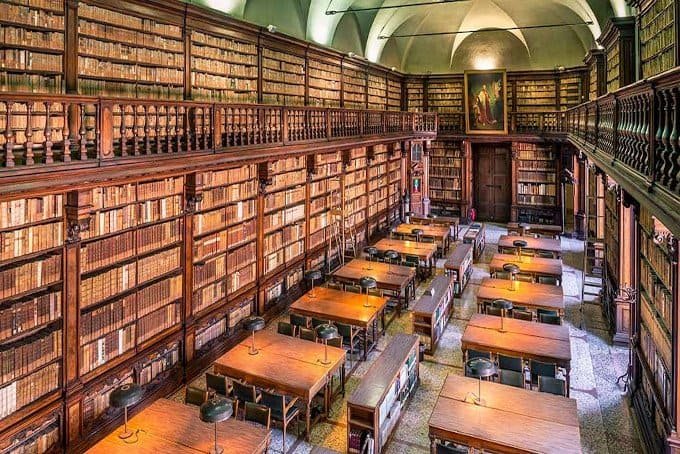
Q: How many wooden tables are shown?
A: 13